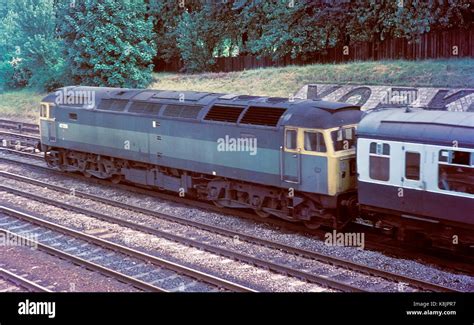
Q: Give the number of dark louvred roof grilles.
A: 2